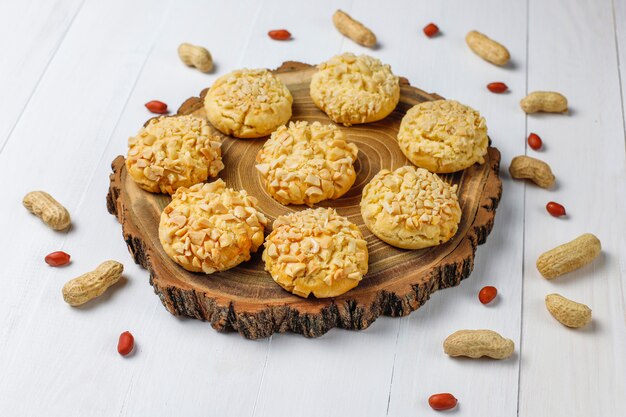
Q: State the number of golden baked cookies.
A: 8